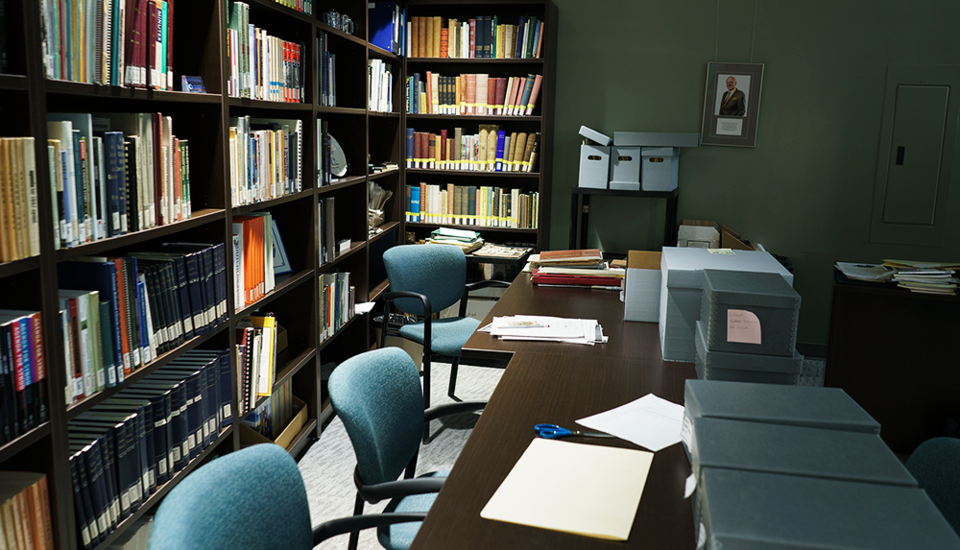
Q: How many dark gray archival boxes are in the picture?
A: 5